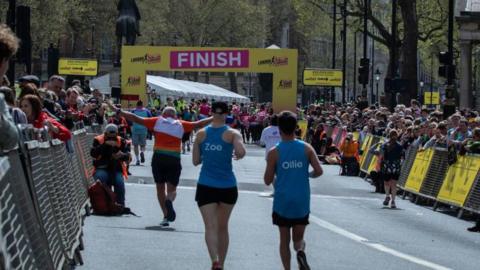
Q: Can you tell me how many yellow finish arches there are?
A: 1